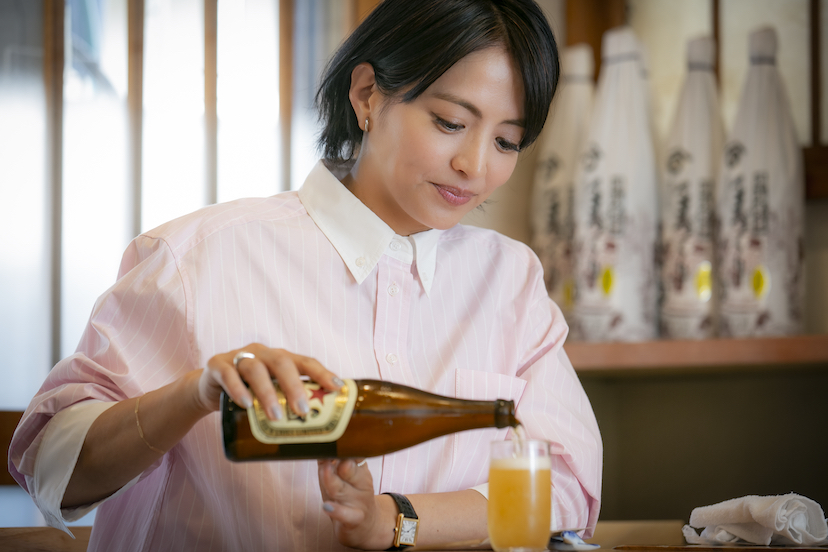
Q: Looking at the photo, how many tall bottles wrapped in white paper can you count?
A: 4